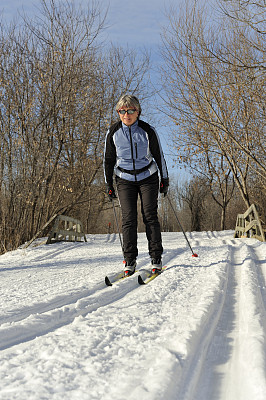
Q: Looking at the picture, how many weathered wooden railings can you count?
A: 2